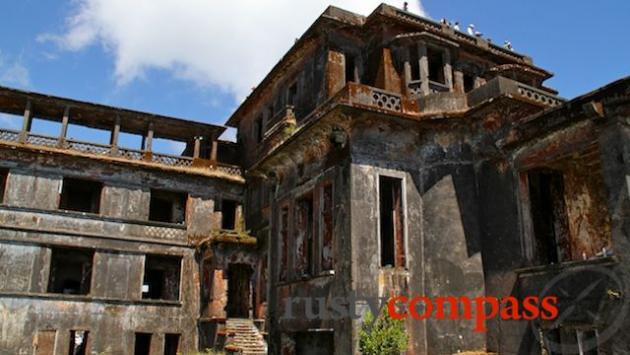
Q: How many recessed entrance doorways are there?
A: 1